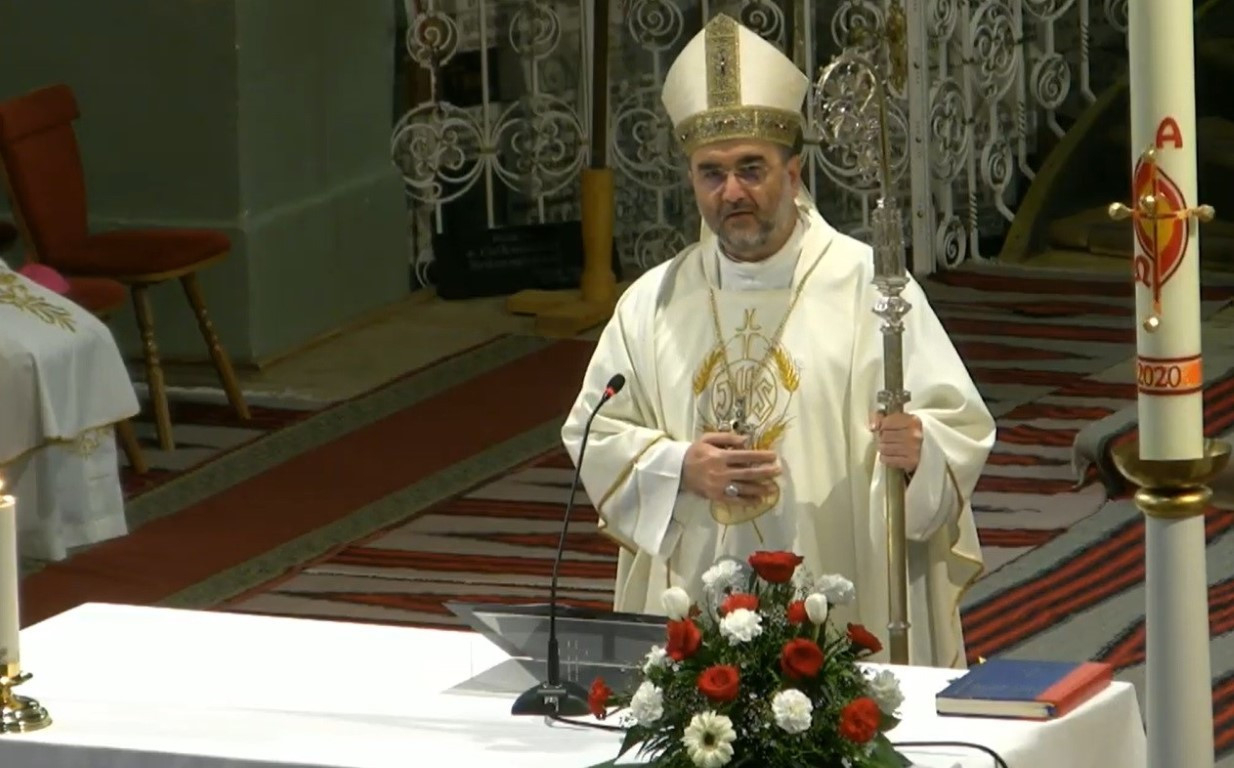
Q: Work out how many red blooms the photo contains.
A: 9